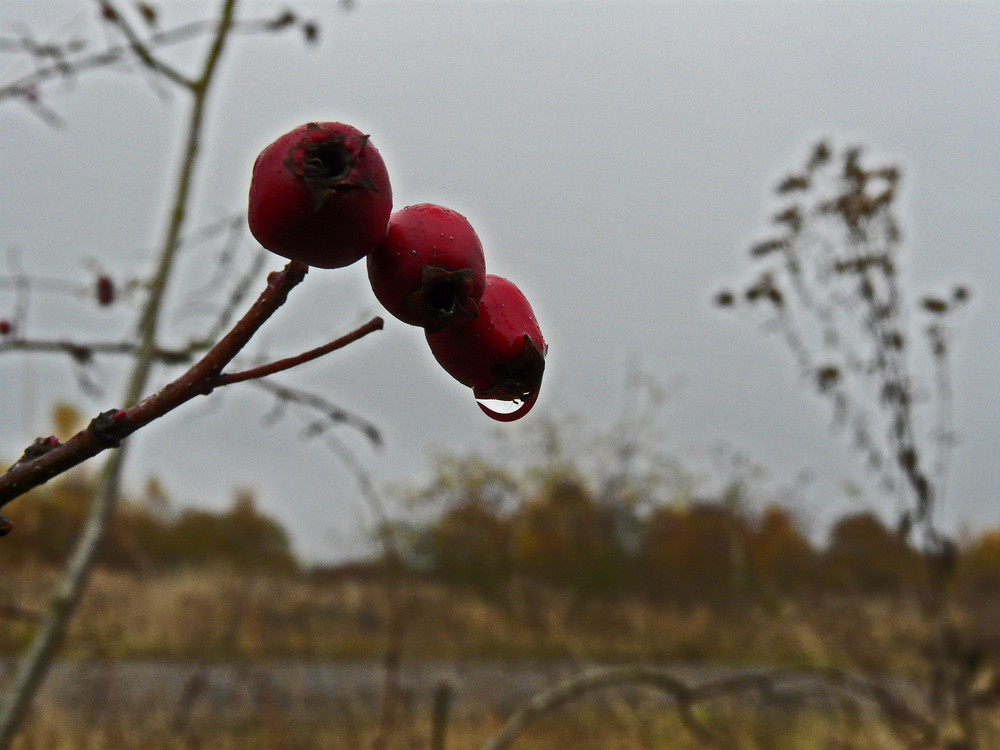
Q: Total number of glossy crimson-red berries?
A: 3